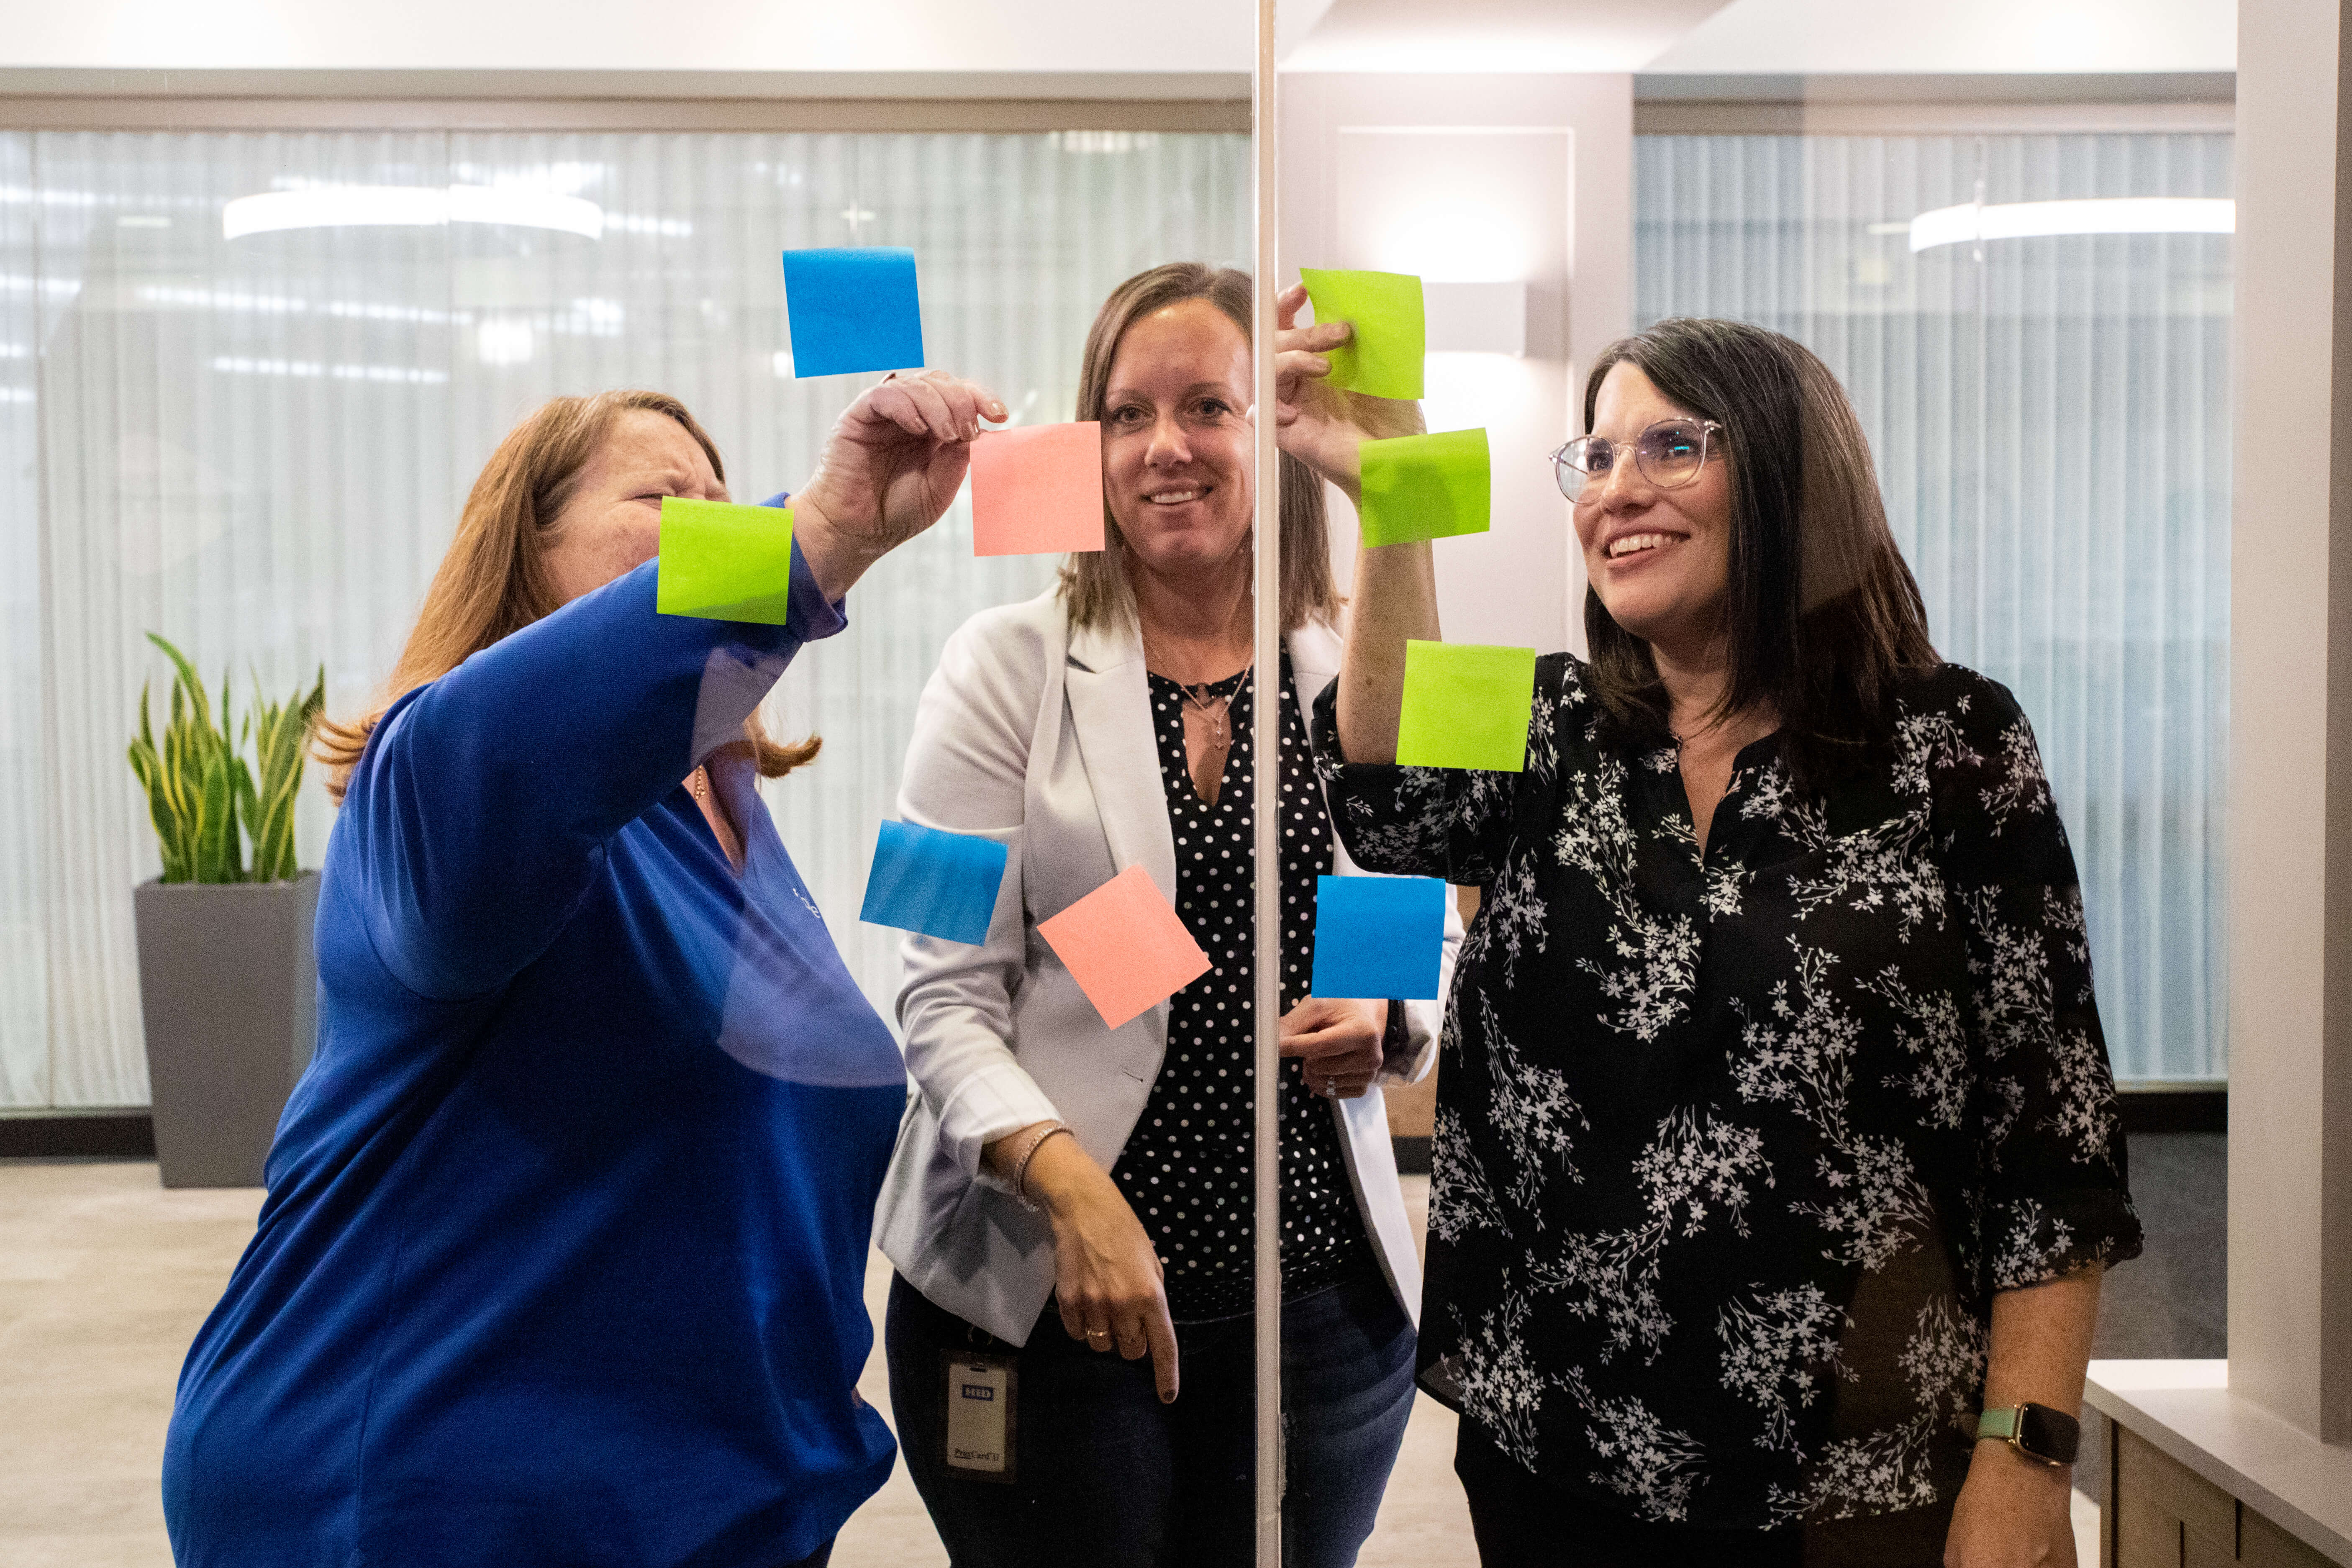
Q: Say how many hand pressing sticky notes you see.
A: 2